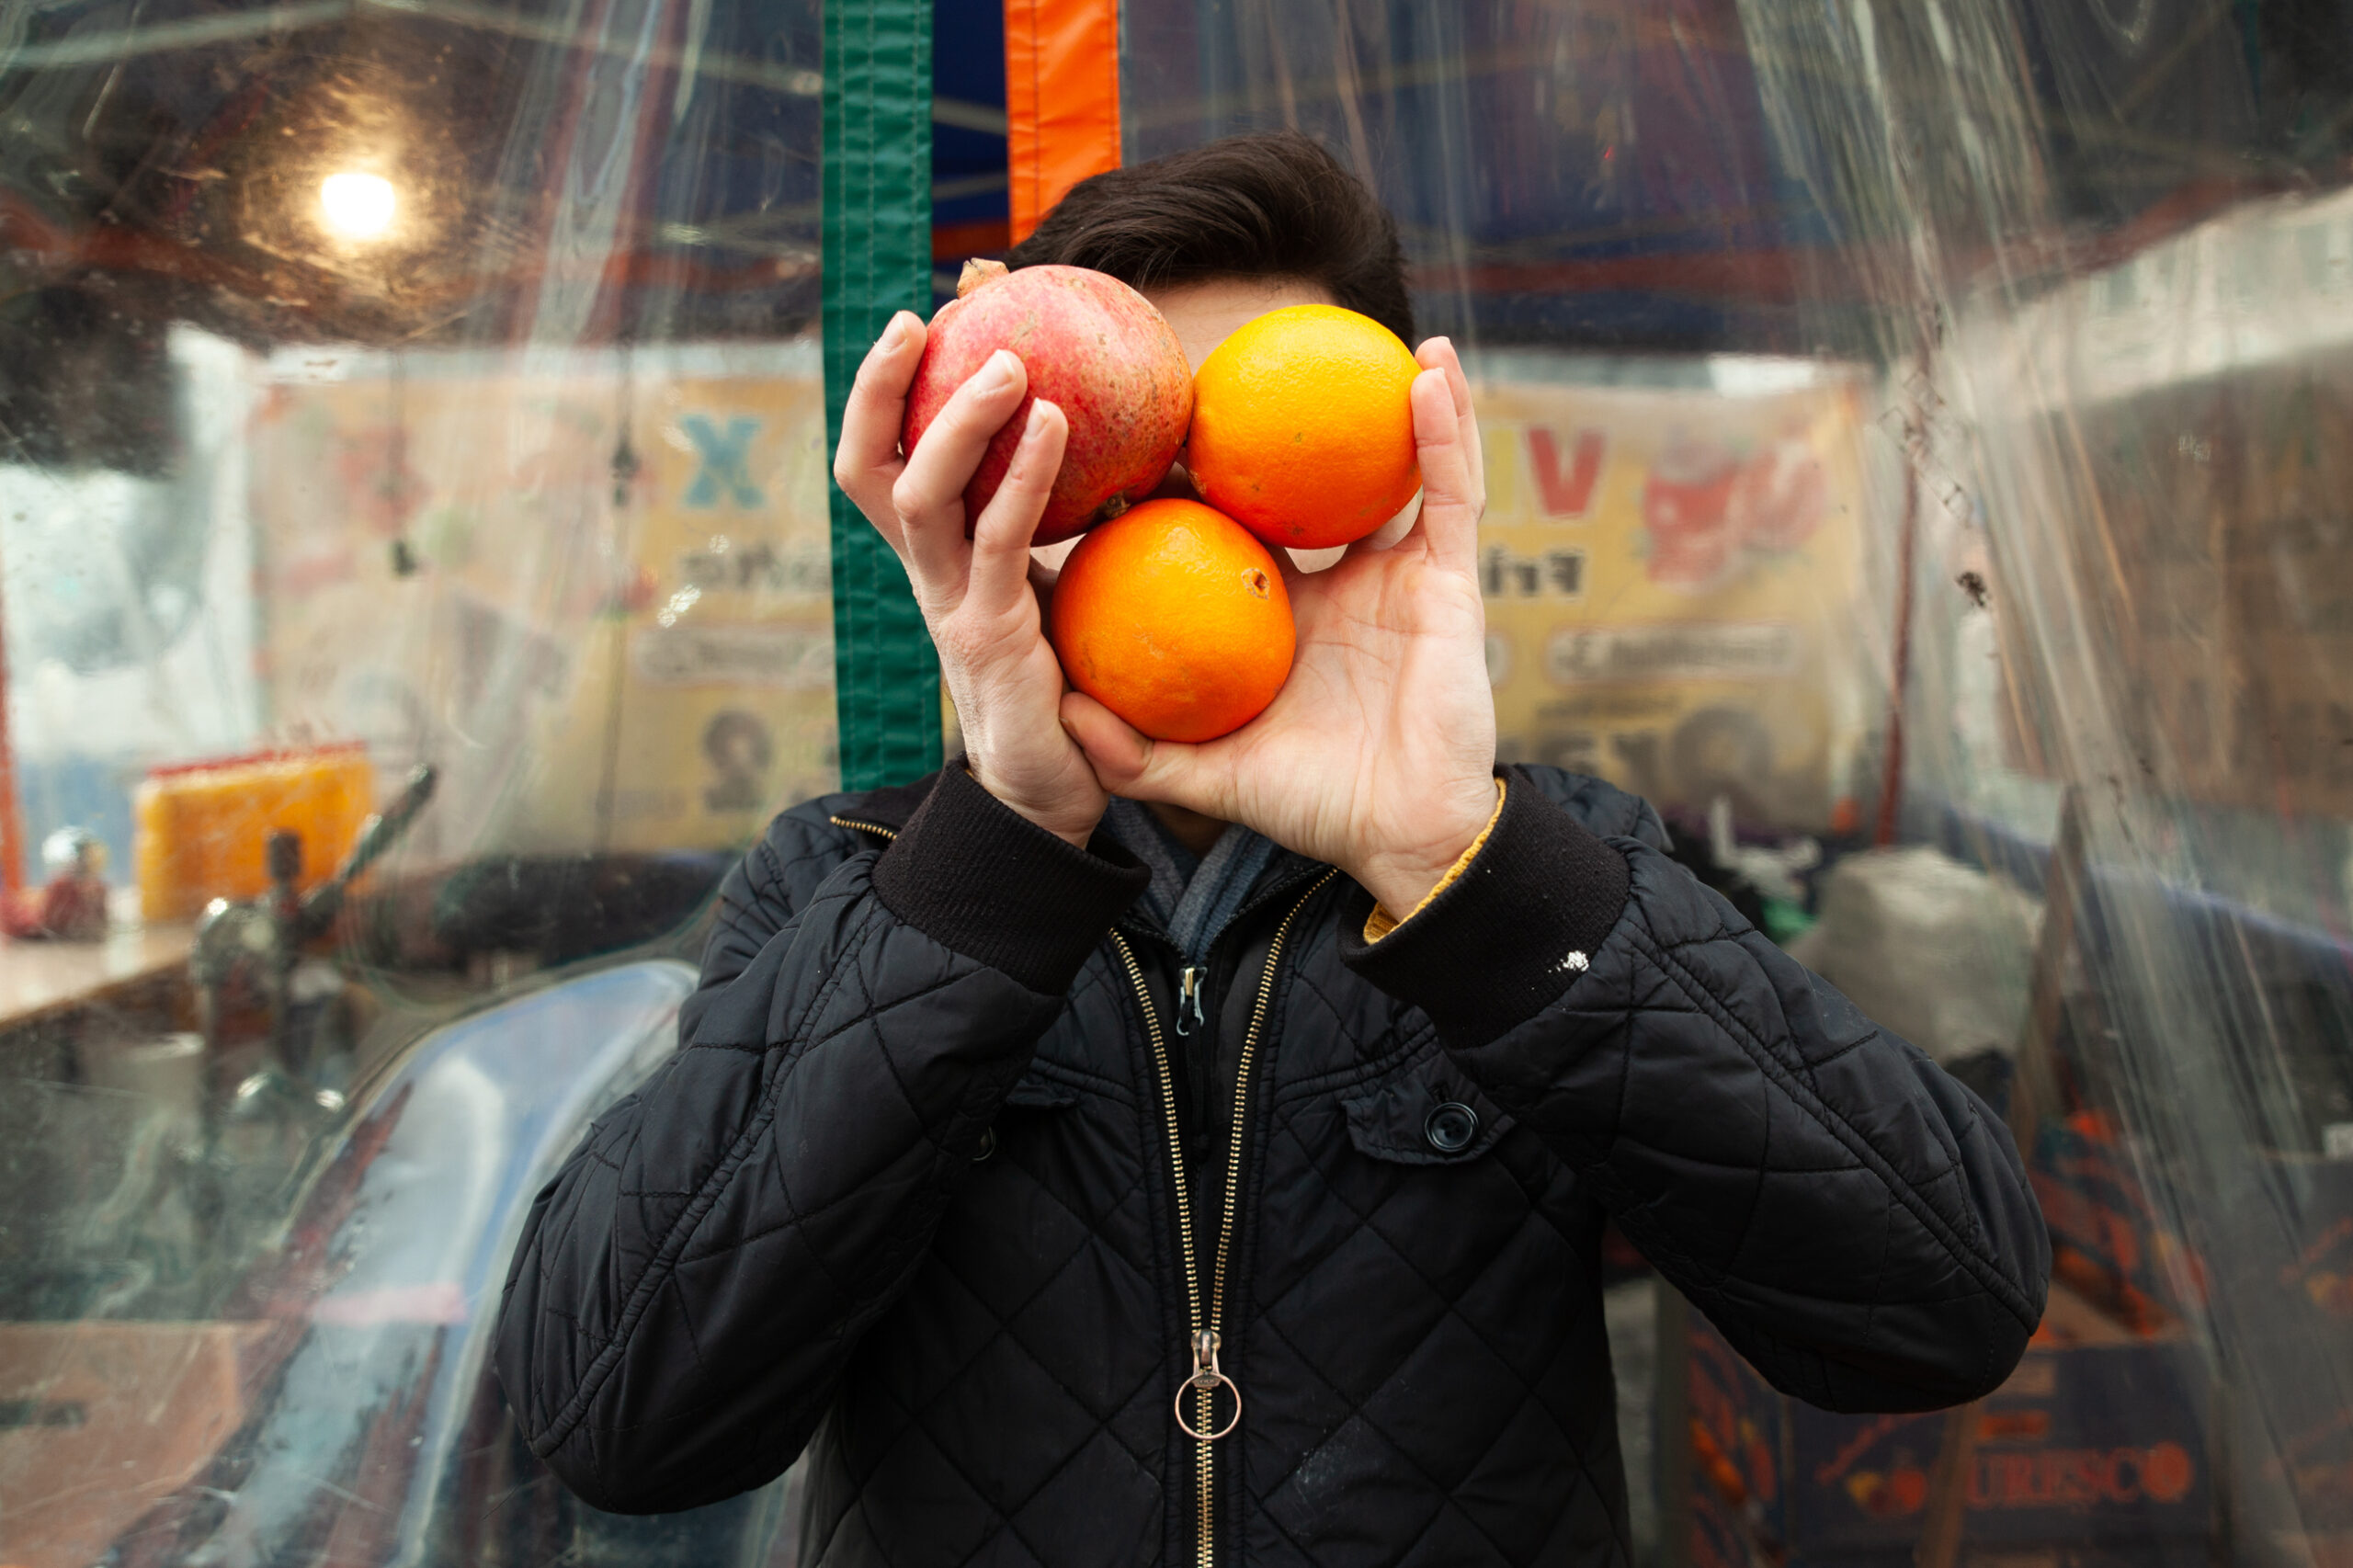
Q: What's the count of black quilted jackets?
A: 1